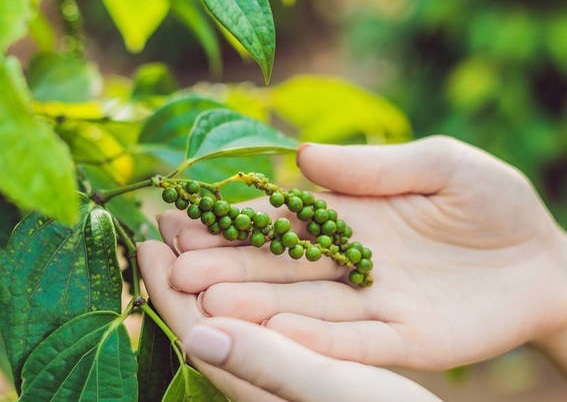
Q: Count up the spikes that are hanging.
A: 2